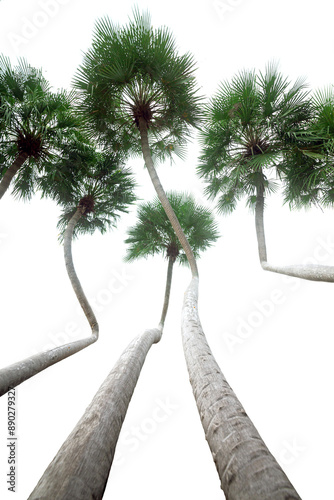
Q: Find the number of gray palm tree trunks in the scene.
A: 5